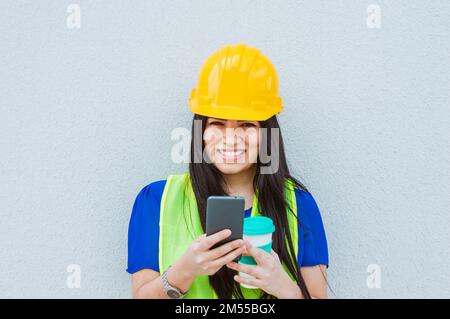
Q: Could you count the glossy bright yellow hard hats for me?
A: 1